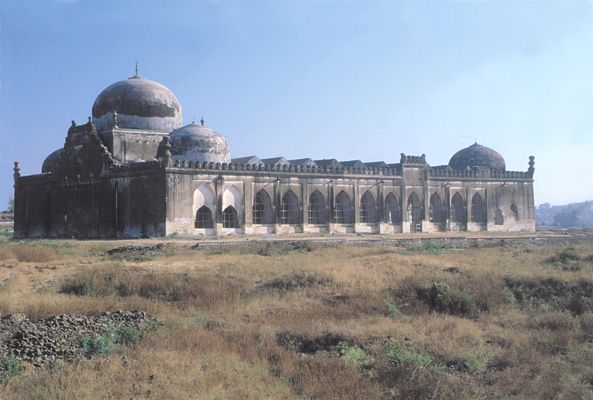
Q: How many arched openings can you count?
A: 12